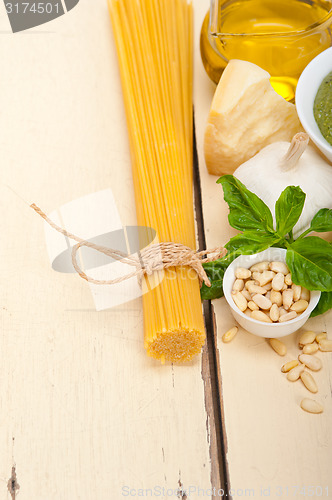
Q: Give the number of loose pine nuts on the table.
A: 11